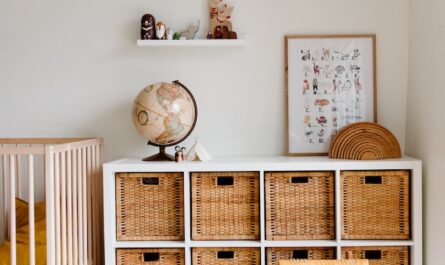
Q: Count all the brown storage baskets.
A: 8